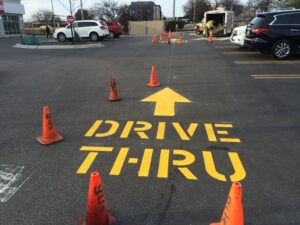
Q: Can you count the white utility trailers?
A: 1